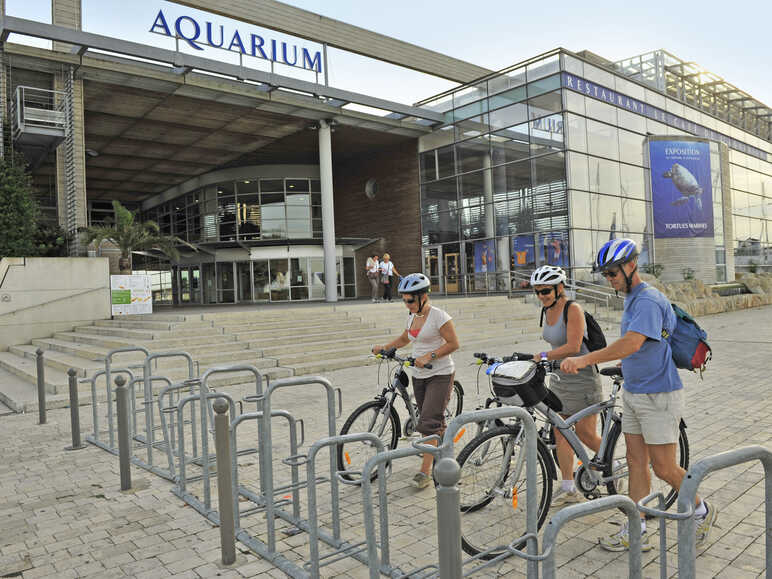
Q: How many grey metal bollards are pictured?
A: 5